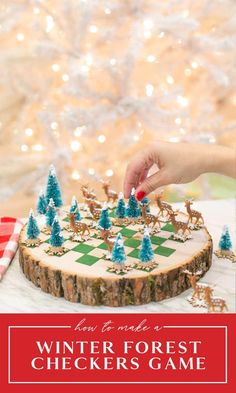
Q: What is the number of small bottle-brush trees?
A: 13